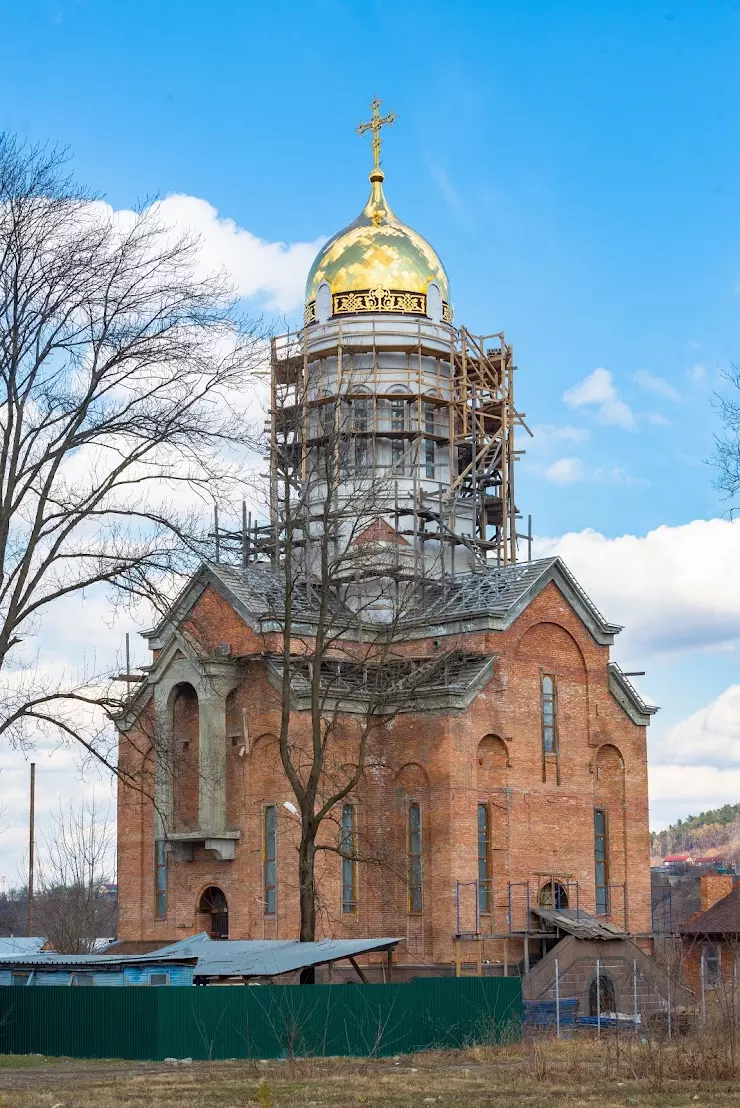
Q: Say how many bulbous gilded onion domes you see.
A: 1